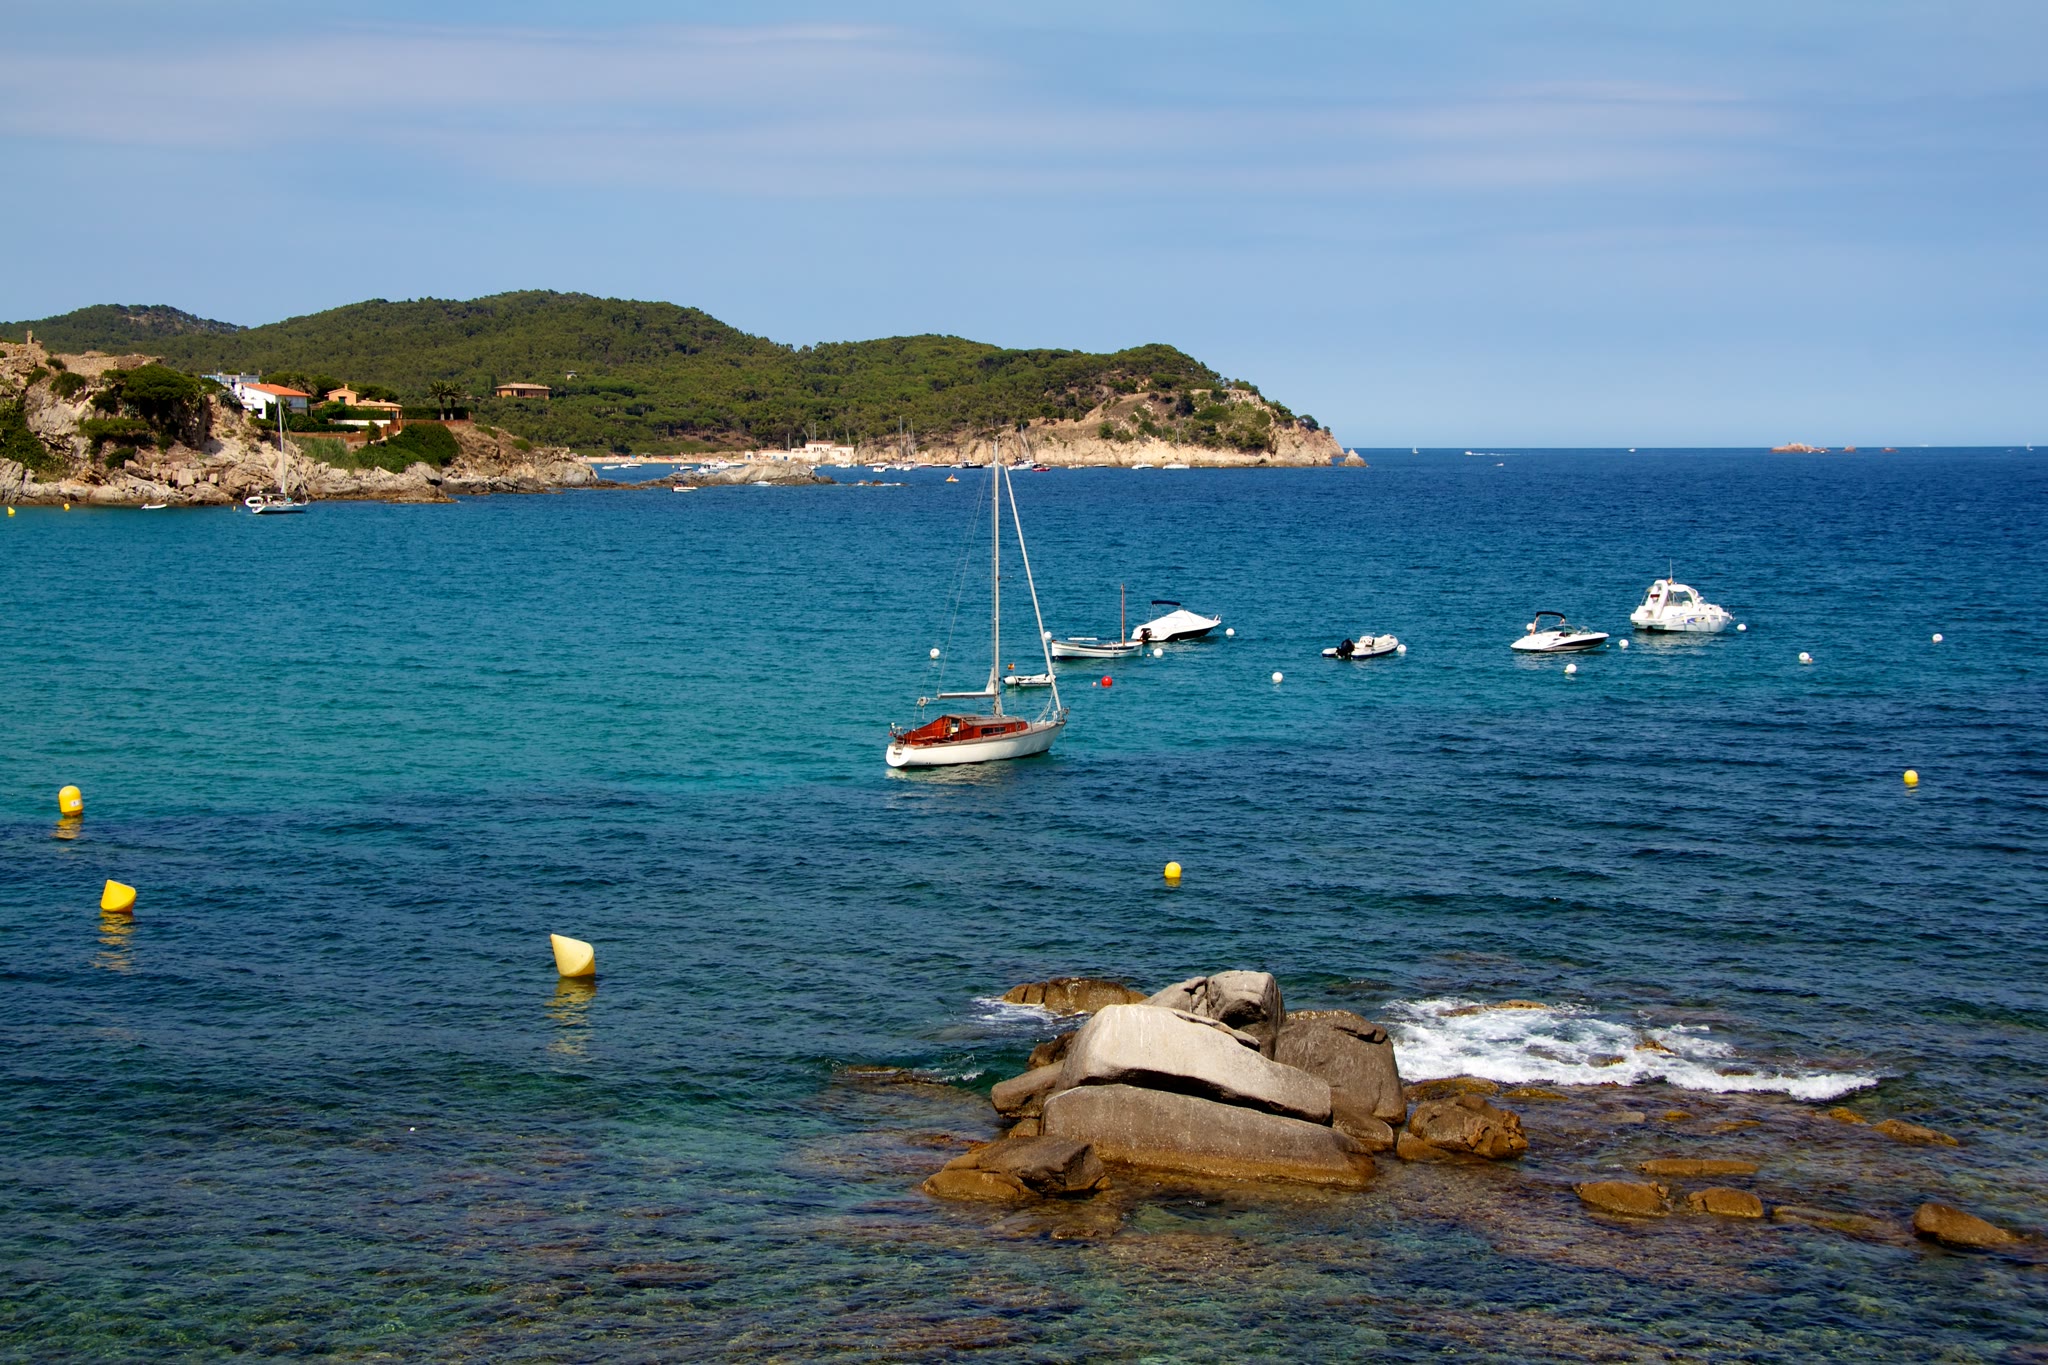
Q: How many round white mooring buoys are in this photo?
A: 12